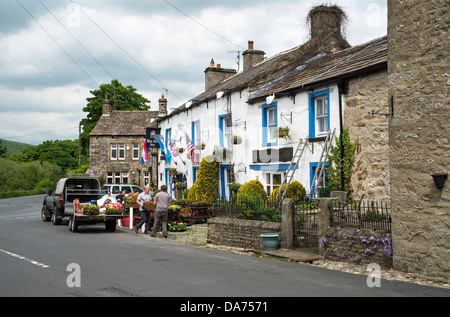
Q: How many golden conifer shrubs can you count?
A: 3